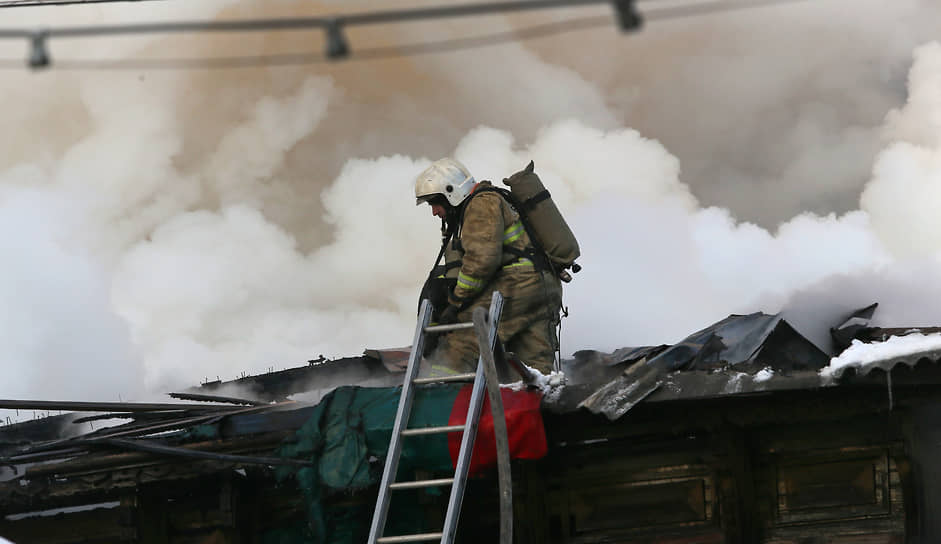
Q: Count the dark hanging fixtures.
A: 3